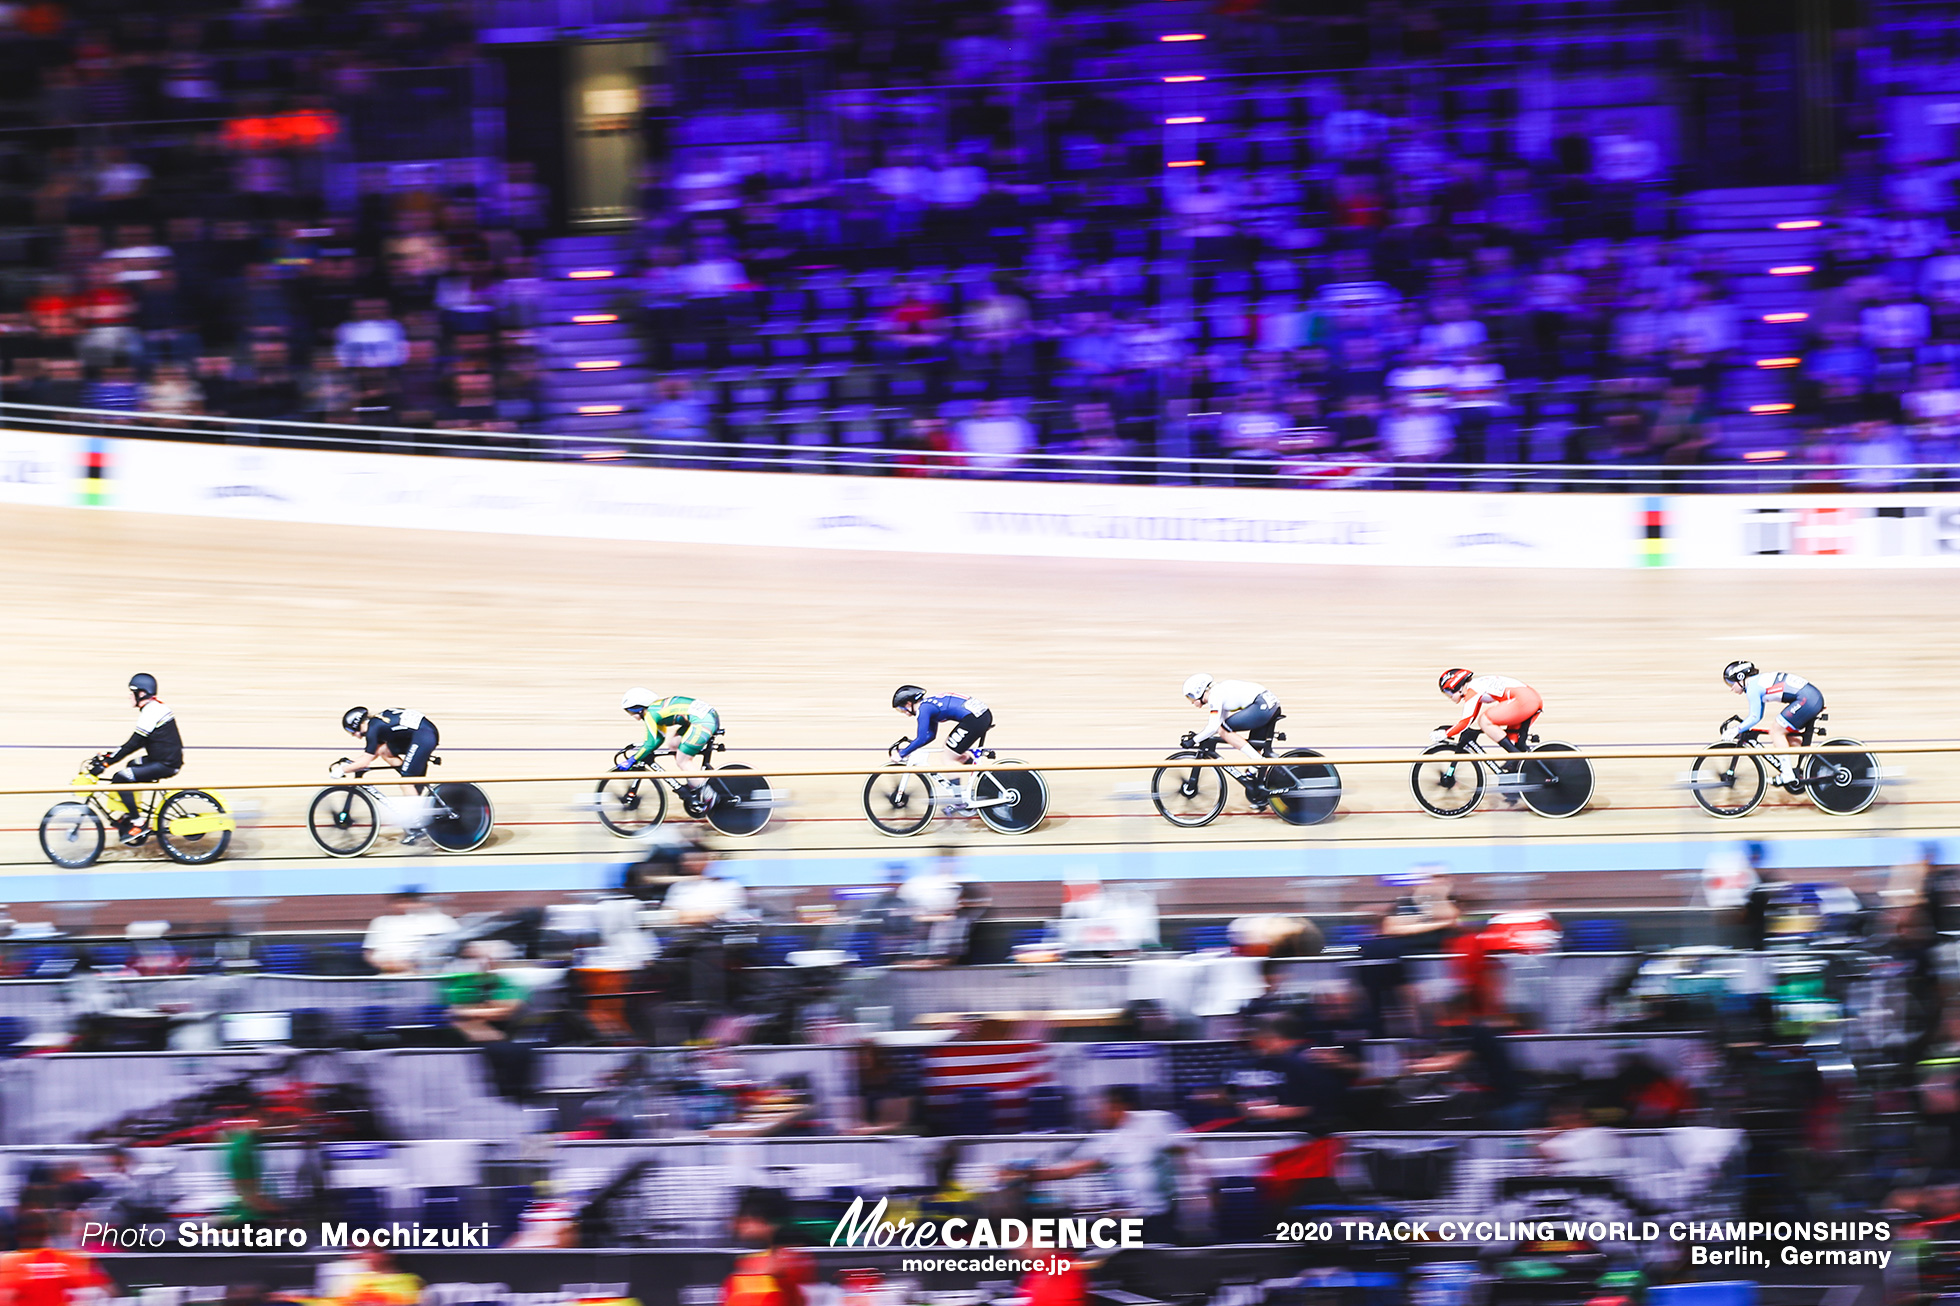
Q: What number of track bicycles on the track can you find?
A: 6